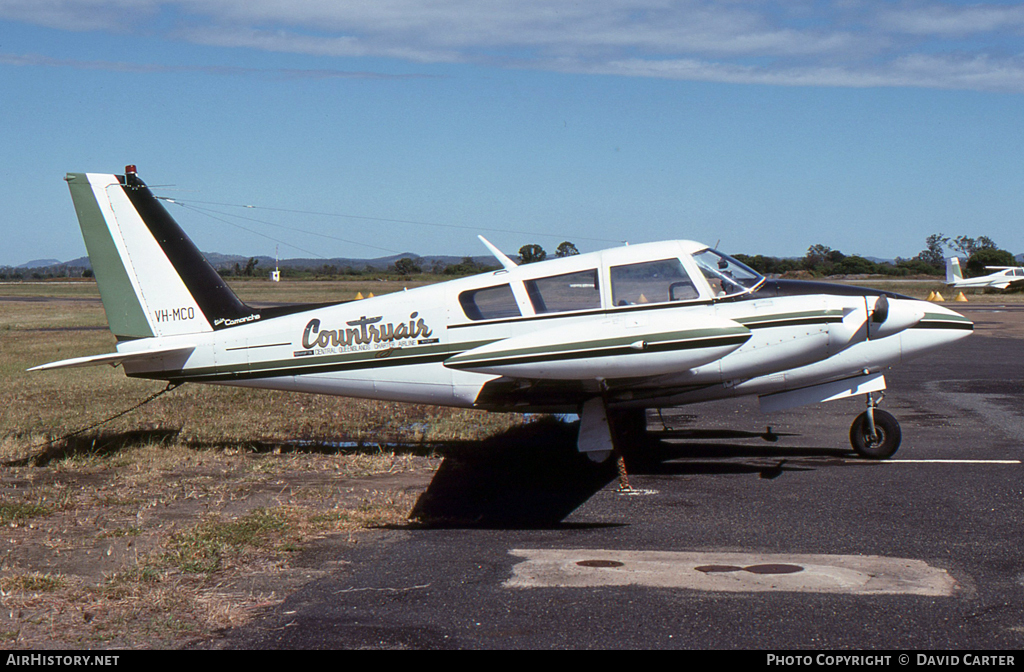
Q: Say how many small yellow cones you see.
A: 5